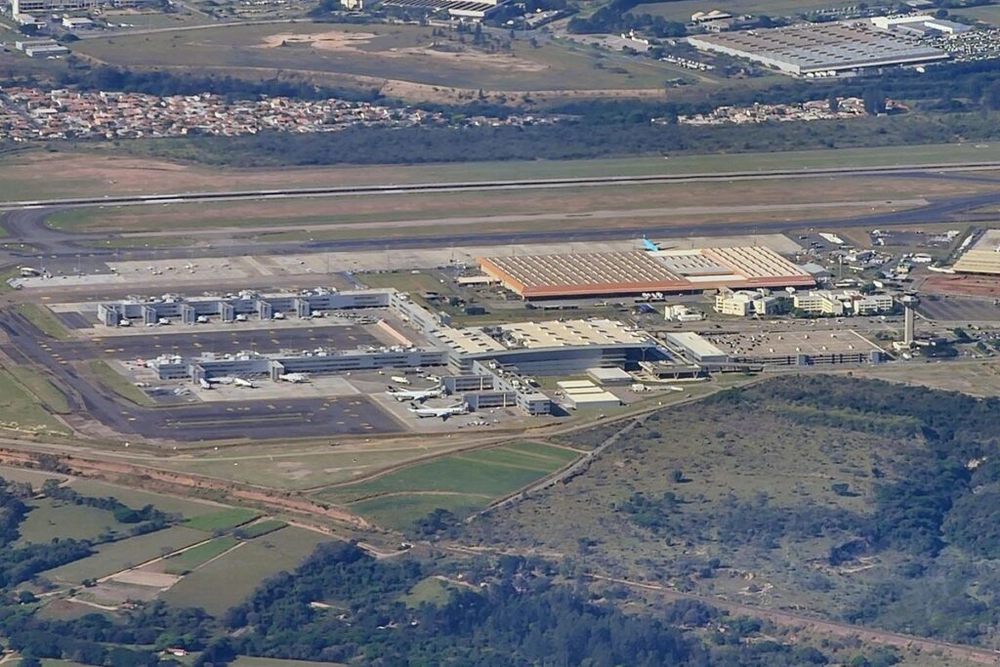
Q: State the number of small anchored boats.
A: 0